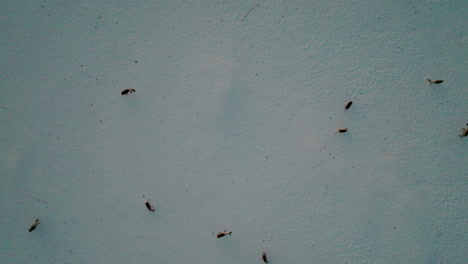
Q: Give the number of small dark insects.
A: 9